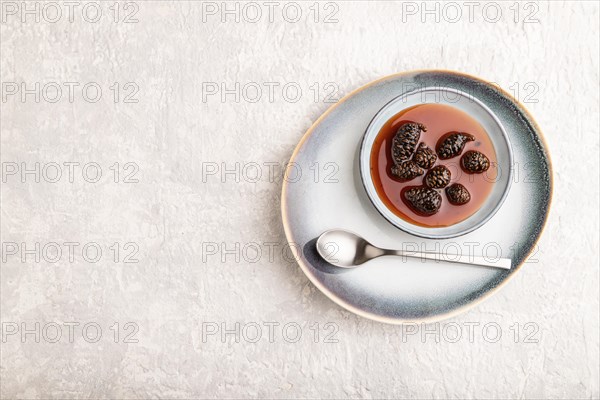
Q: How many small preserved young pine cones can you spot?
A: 8